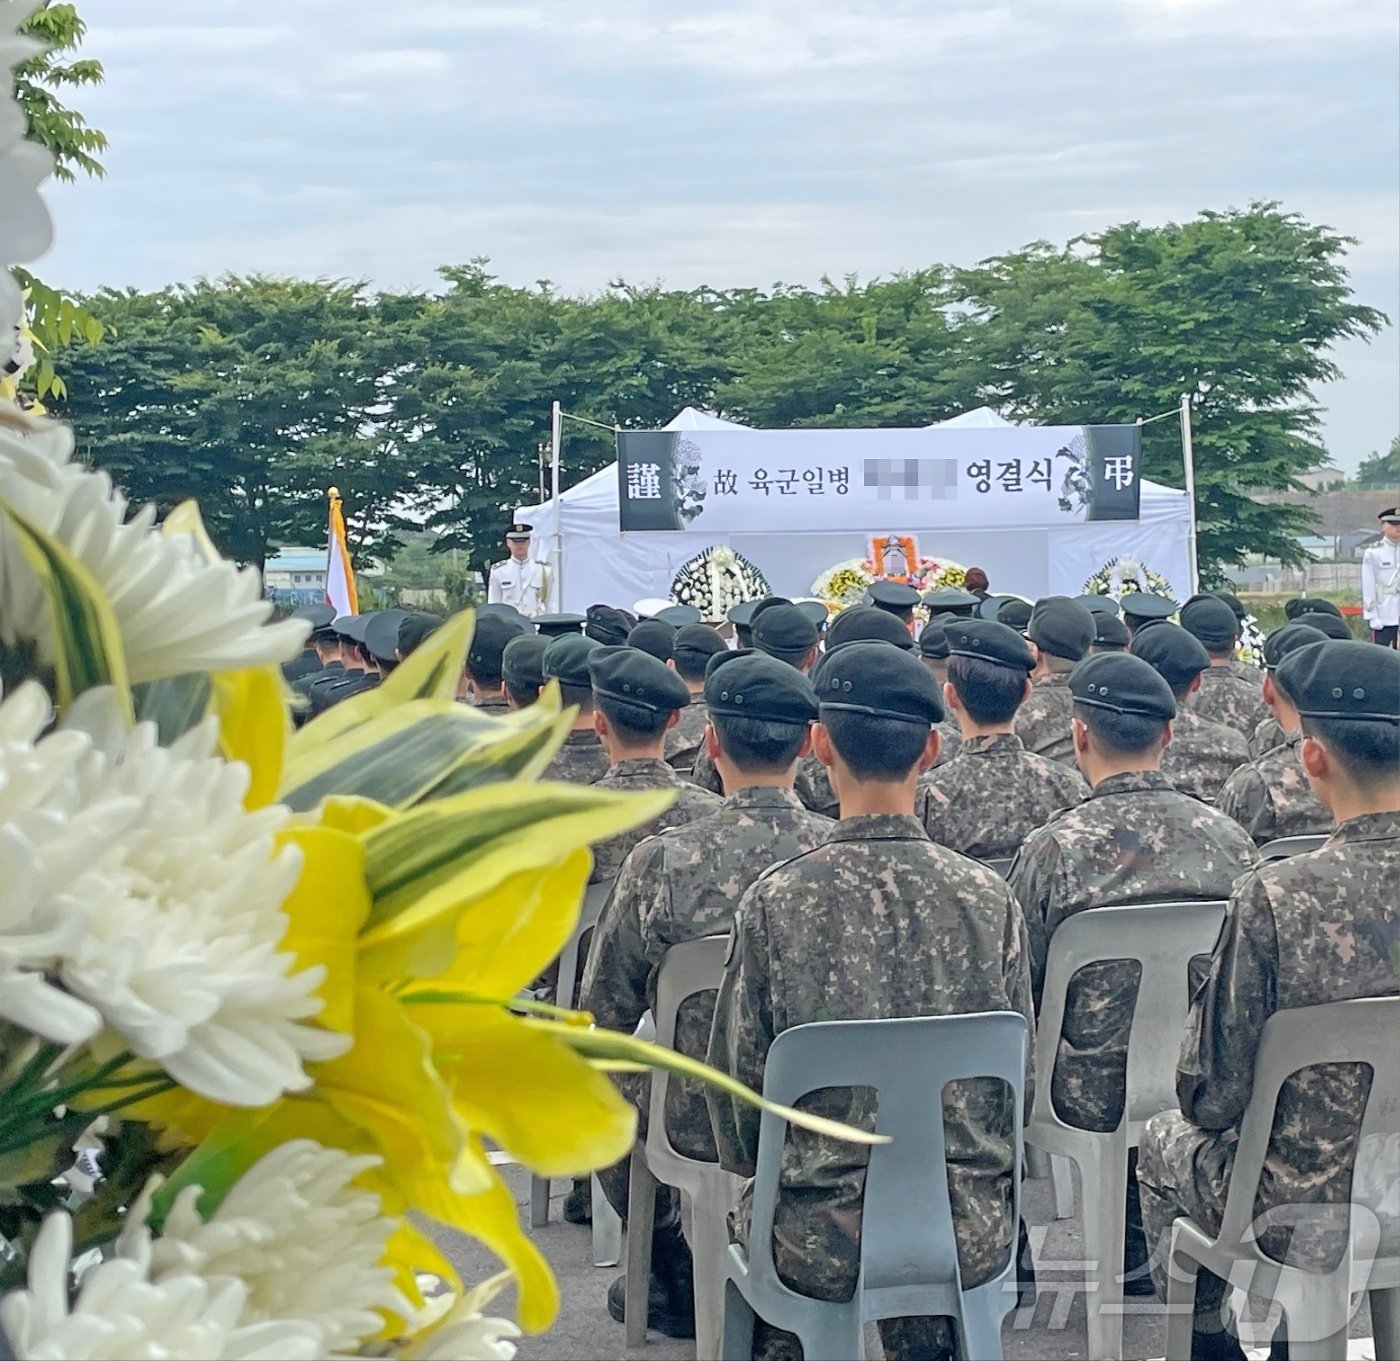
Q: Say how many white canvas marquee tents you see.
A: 2